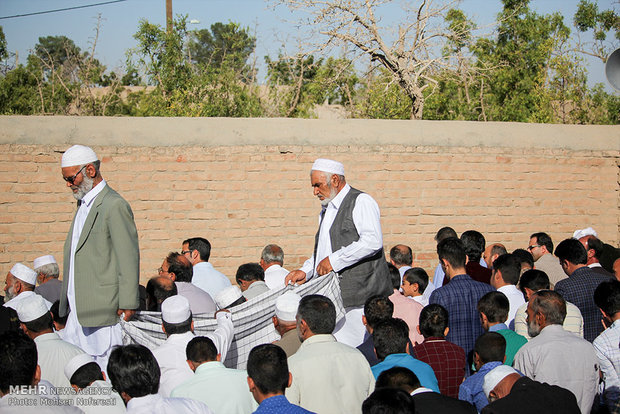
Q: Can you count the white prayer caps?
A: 11